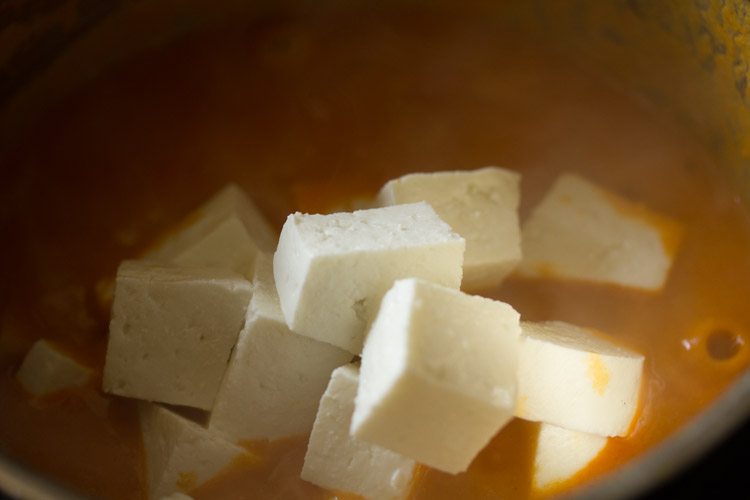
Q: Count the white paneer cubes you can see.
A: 12